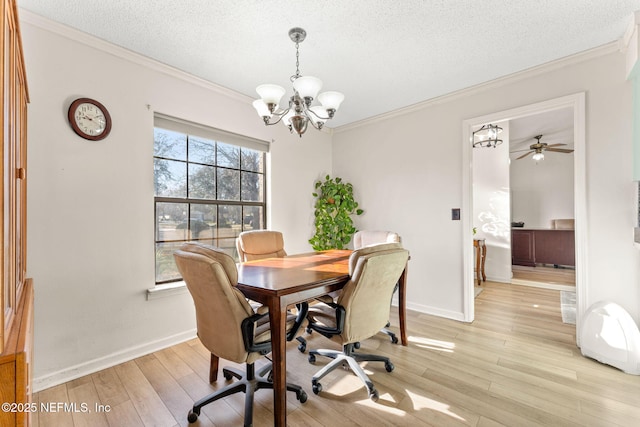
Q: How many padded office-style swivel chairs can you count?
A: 4